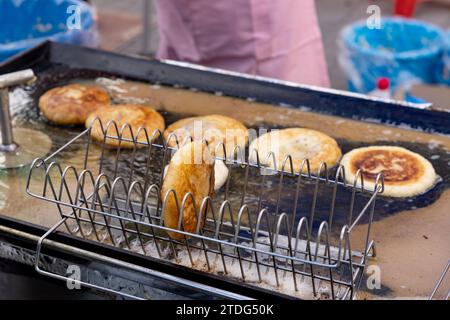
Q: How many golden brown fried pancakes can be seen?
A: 6